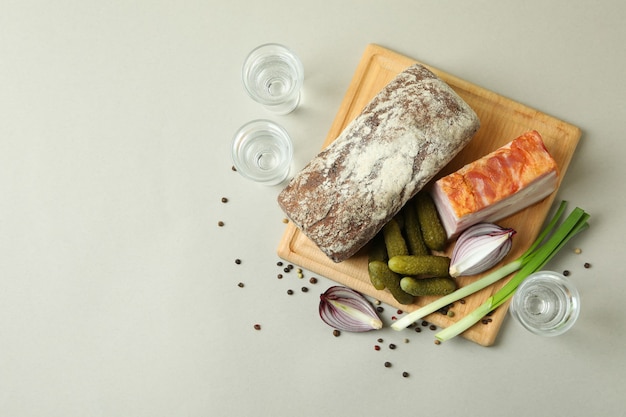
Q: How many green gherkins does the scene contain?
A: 7